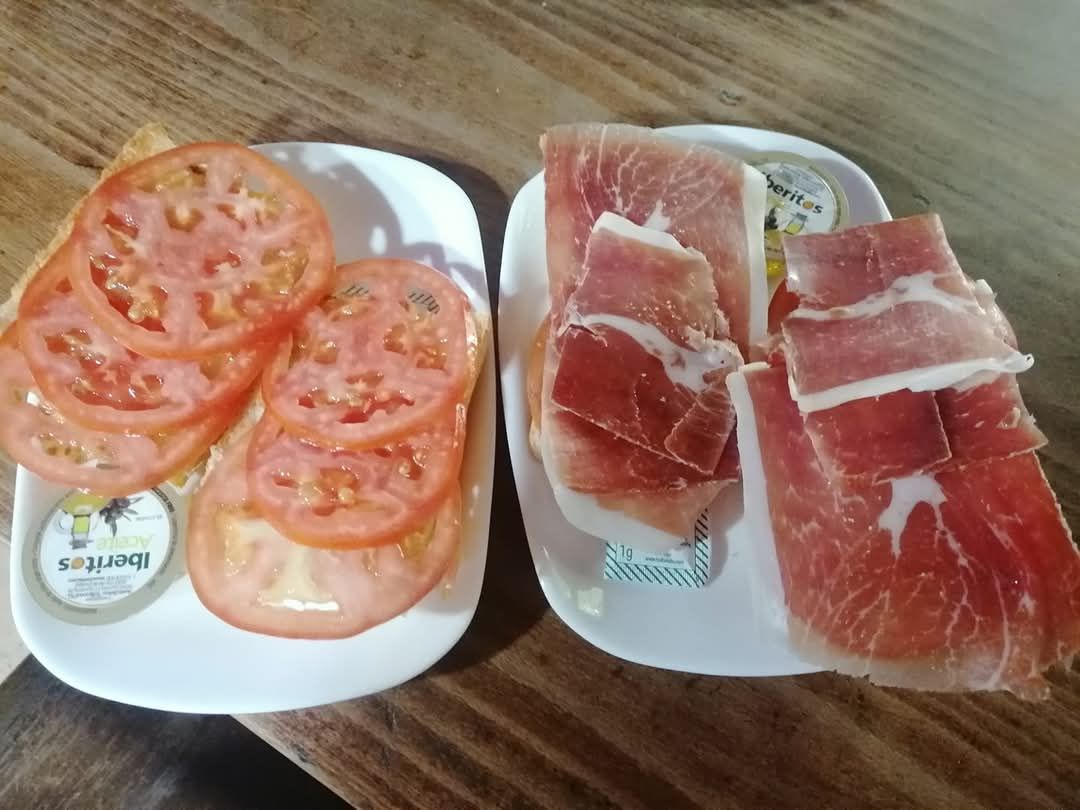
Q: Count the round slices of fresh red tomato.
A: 6